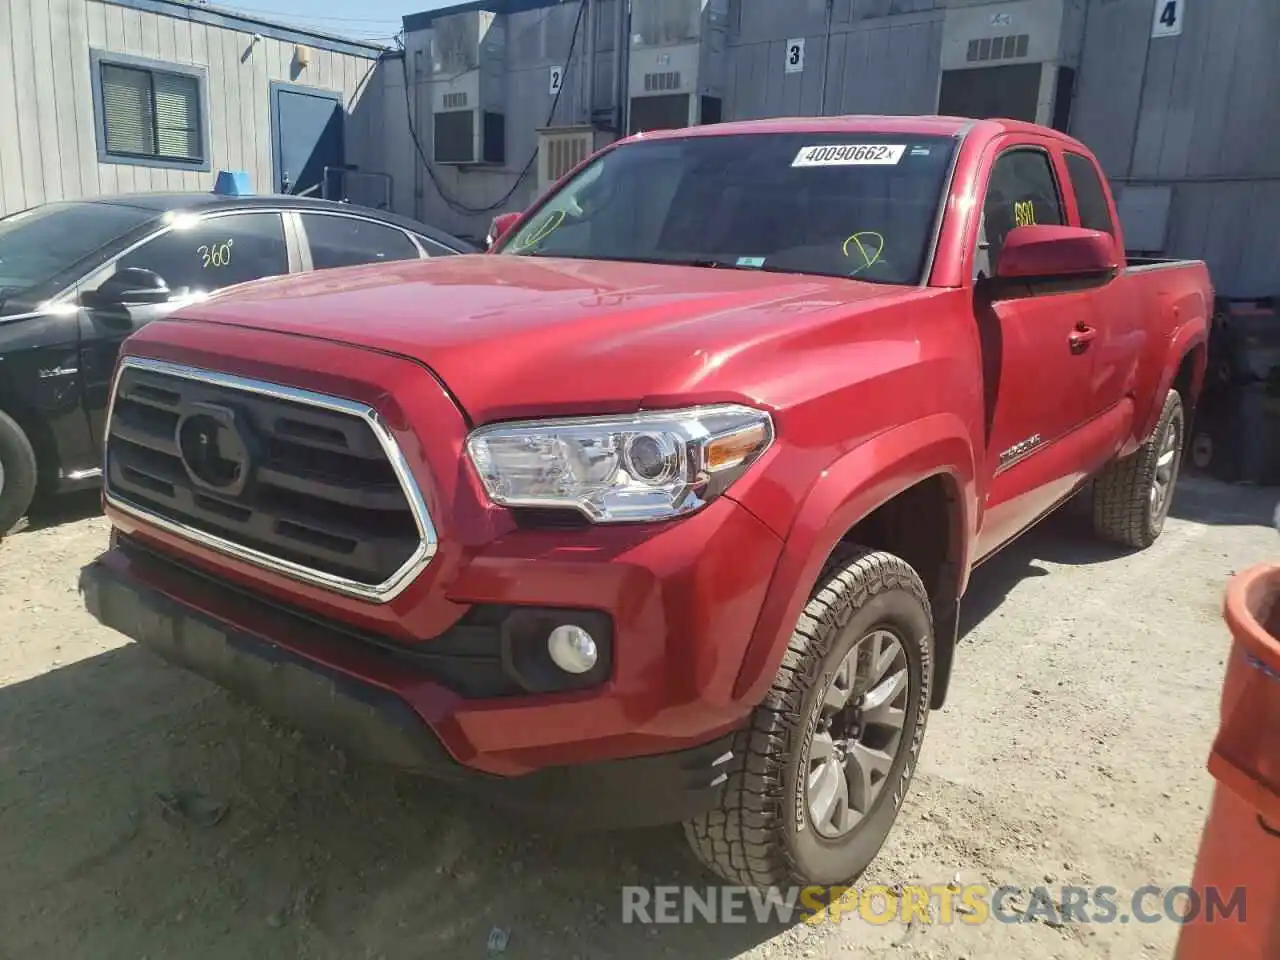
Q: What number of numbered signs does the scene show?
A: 3